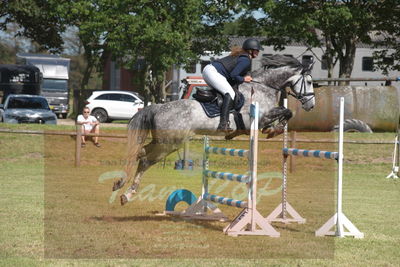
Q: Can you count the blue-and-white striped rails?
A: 4